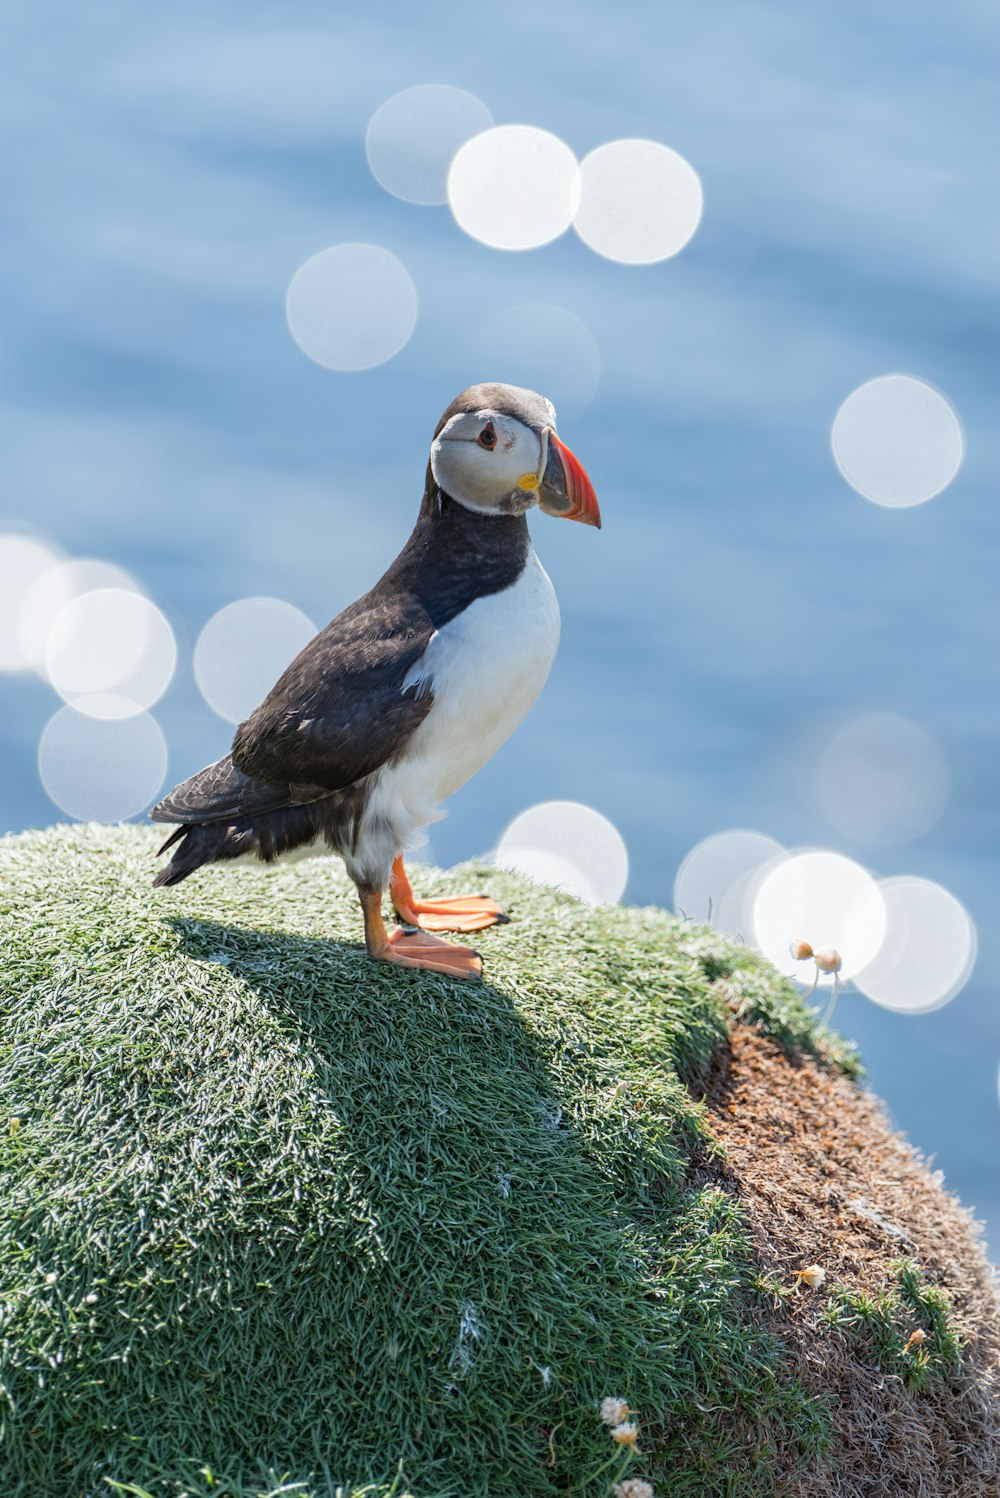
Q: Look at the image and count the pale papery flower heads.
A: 7